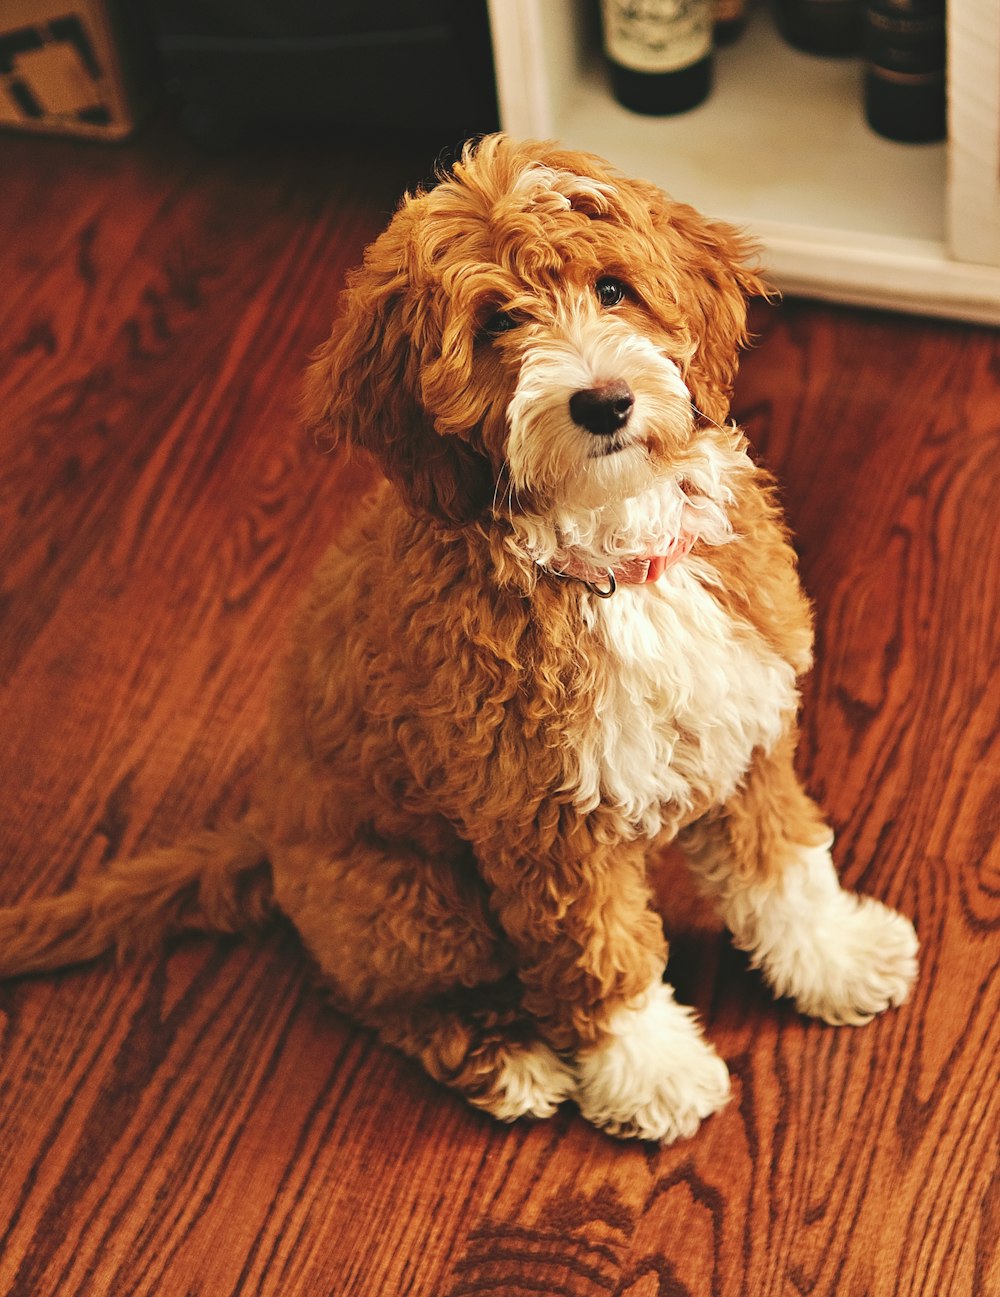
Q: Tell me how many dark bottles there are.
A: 4